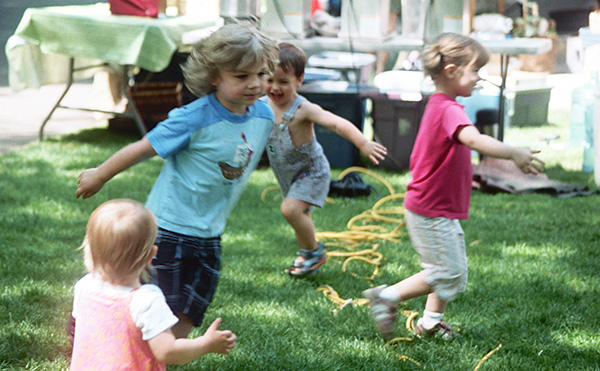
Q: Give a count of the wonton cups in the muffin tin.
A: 0